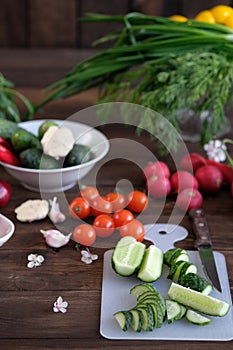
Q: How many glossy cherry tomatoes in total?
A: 9